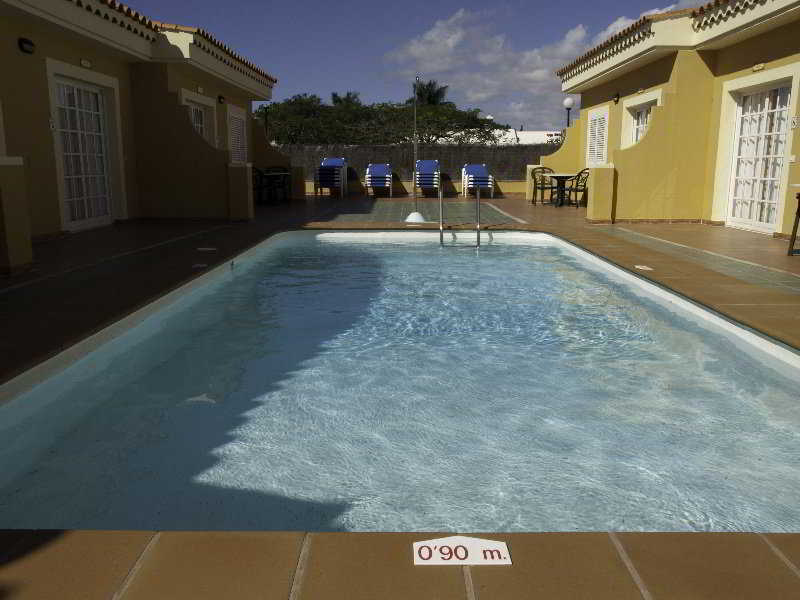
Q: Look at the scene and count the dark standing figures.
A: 0